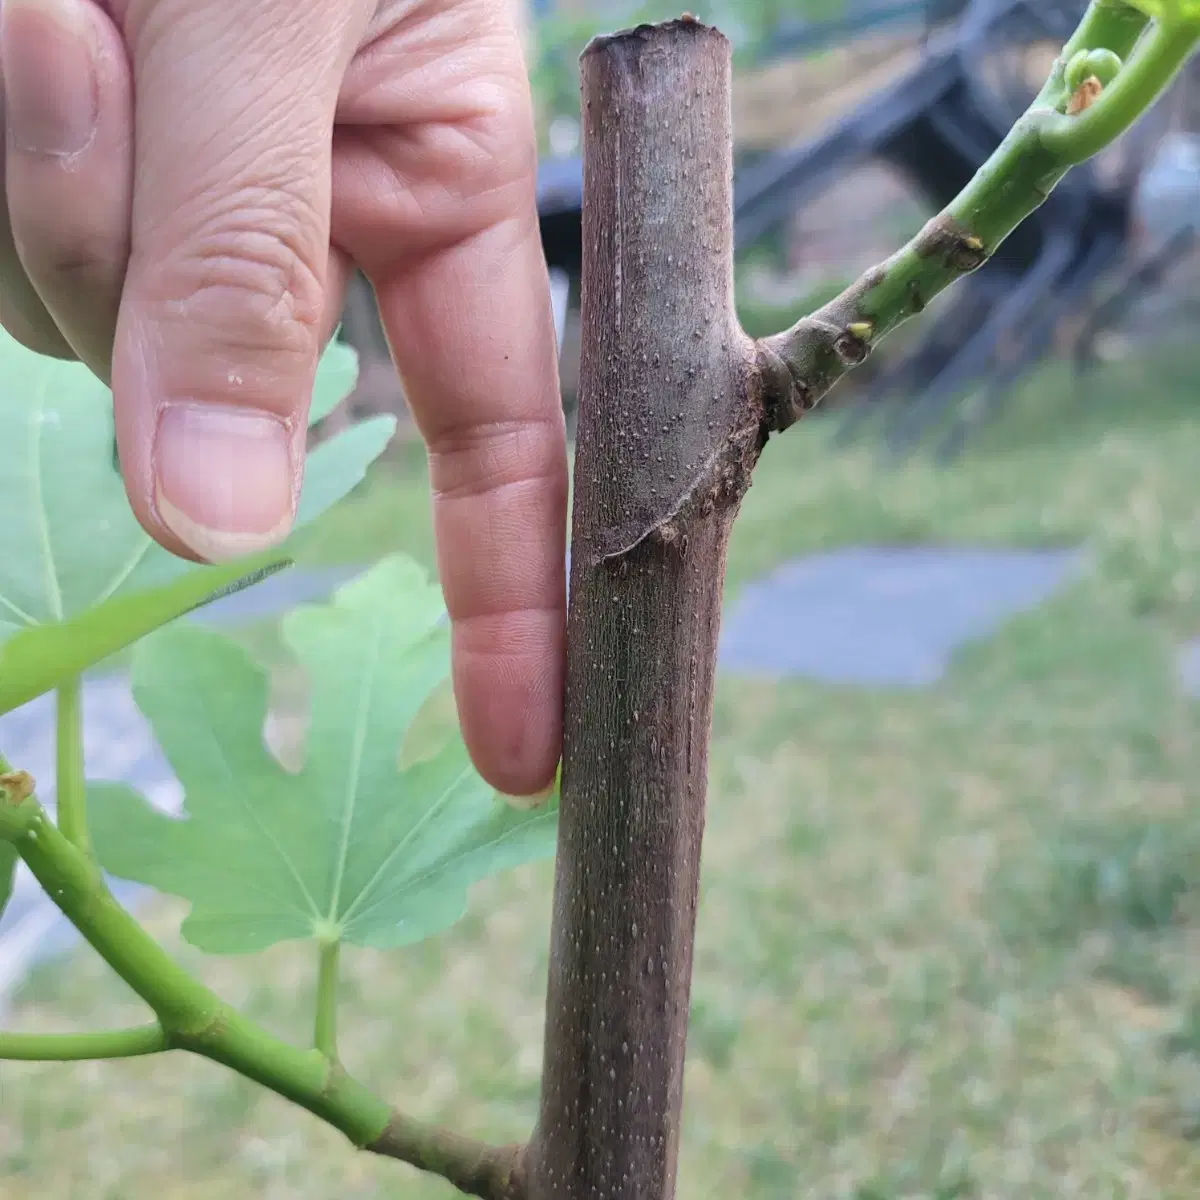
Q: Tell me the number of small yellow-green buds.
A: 2